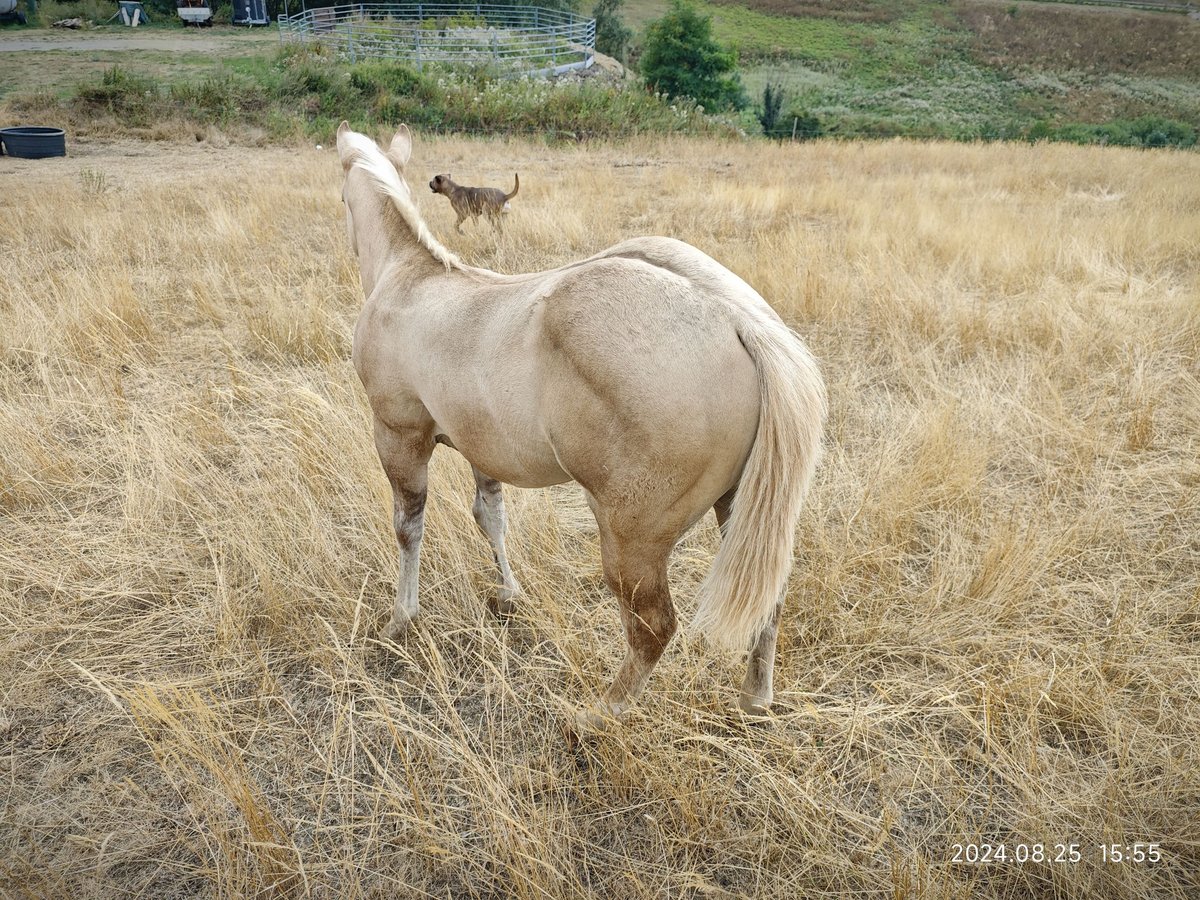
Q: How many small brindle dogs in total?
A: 1